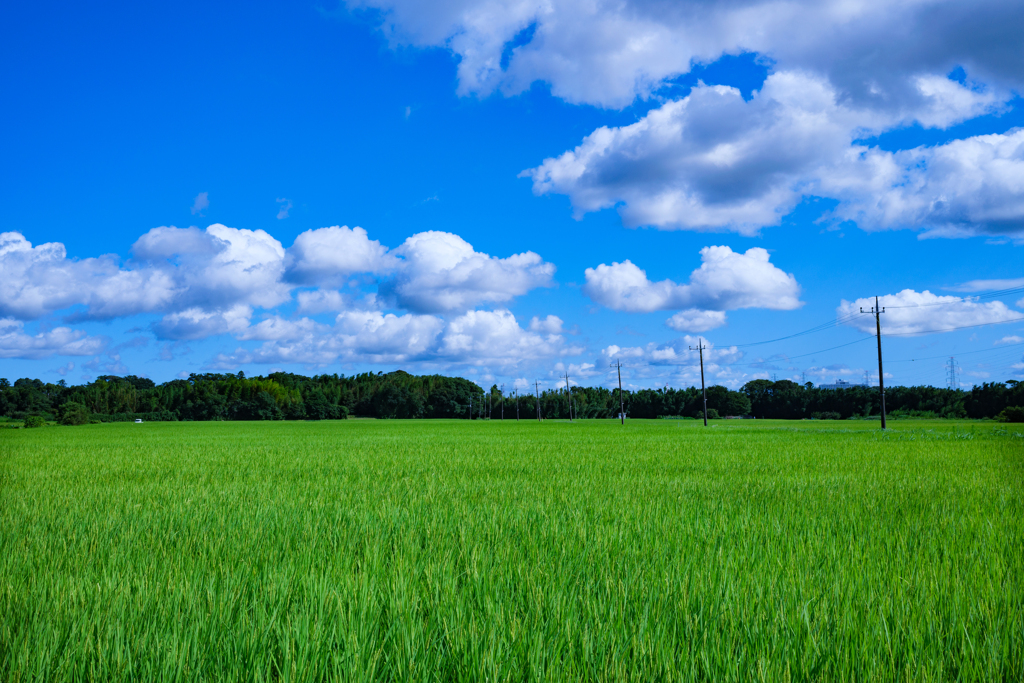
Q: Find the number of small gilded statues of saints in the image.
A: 0